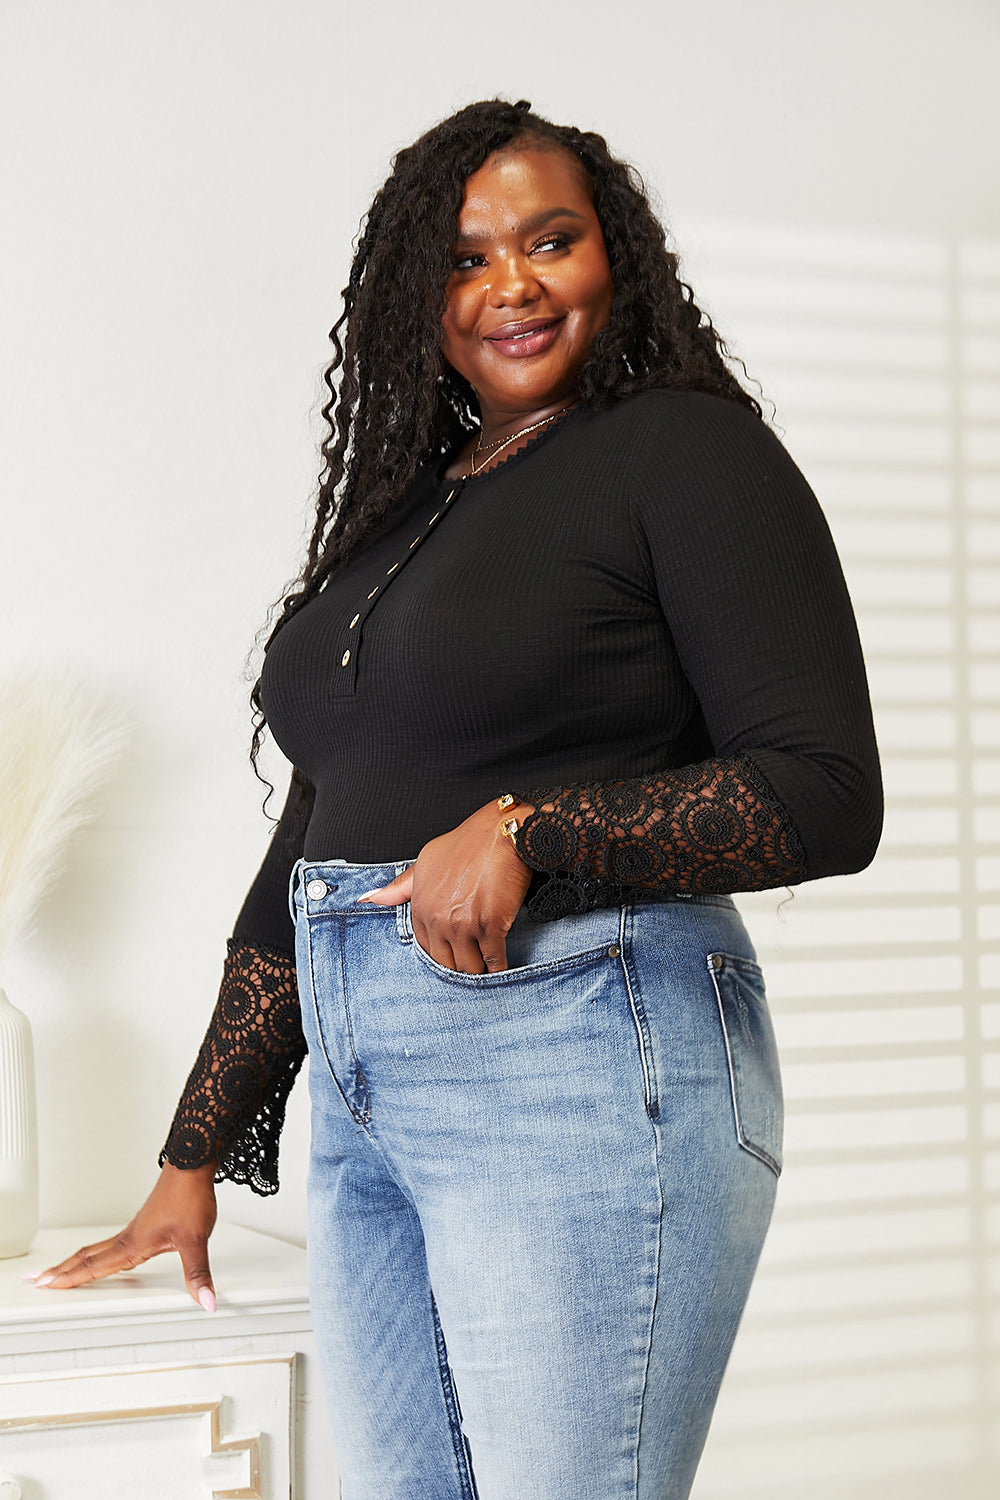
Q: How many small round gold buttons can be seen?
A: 7